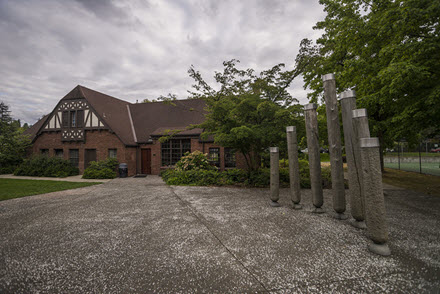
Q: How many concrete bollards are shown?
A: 7